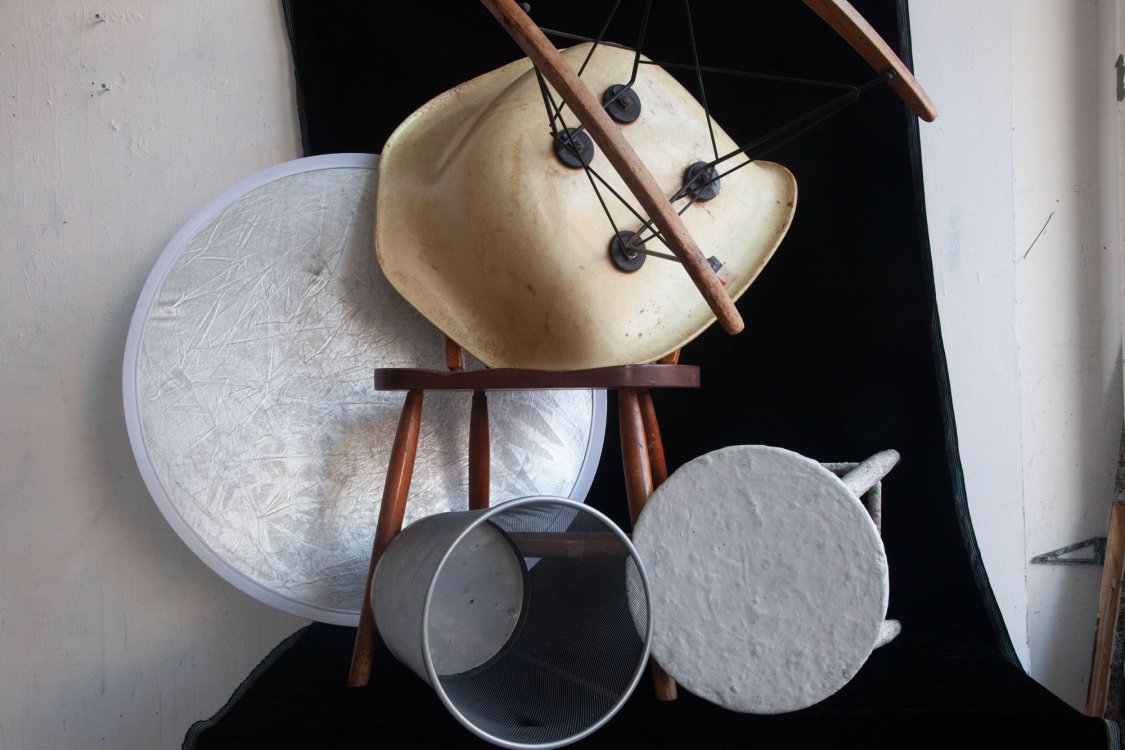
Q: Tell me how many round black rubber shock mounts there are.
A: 4